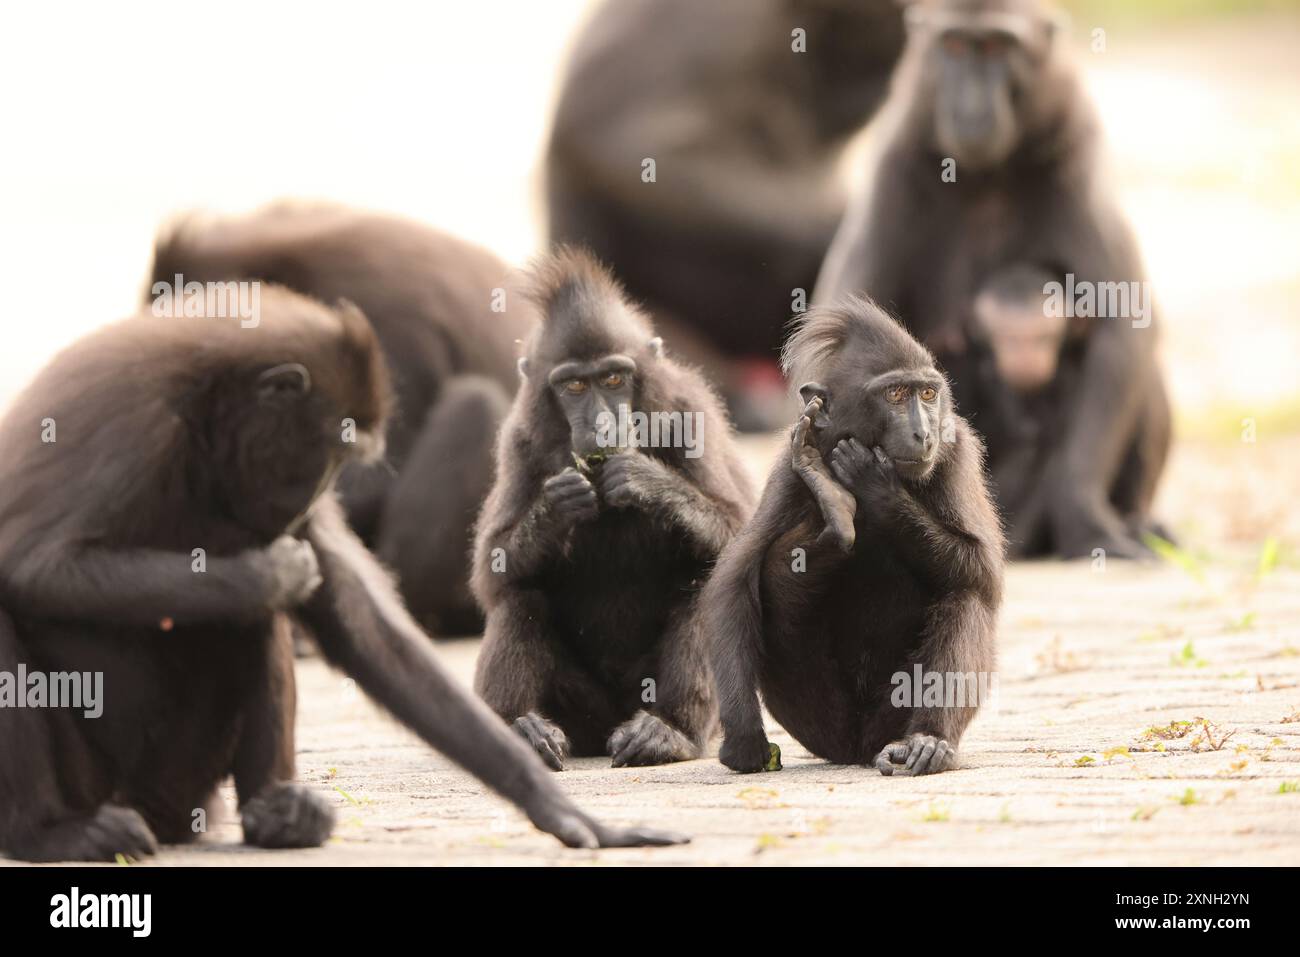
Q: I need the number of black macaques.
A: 7